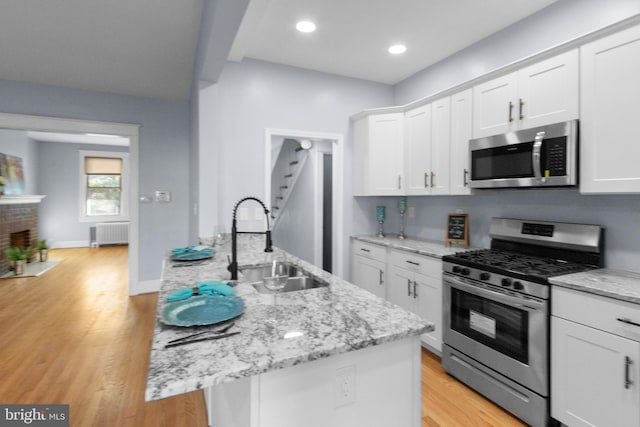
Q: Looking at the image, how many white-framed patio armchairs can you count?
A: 0